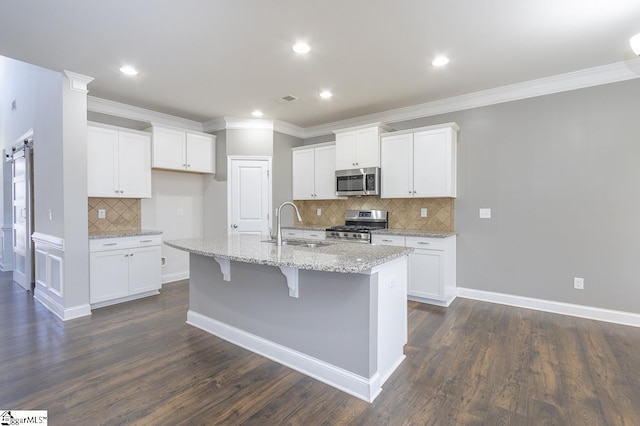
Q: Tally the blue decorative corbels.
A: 0